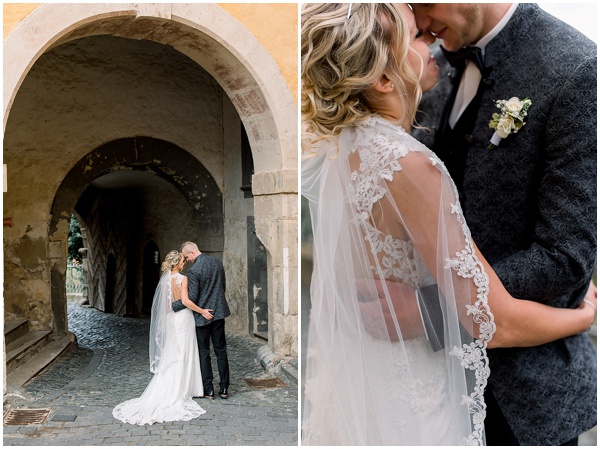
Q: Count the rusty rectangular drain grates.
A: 2